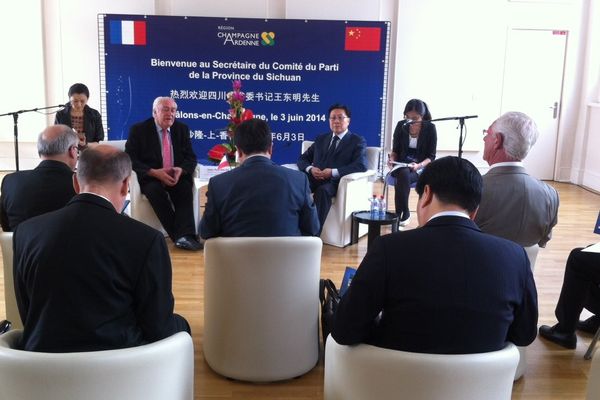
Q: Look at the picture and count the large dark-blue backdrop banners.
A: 1